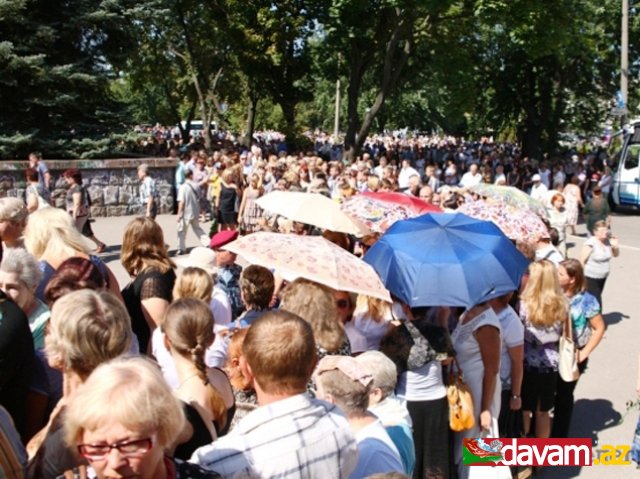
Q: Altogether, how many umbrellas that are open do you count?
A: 7